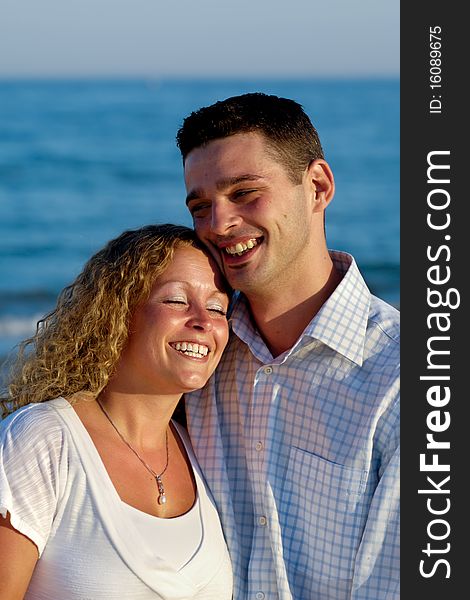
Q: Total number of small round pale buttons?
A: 4